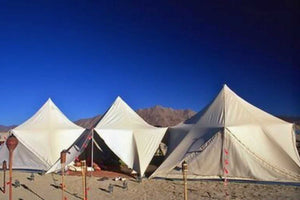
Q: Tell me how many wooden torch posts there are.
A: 5